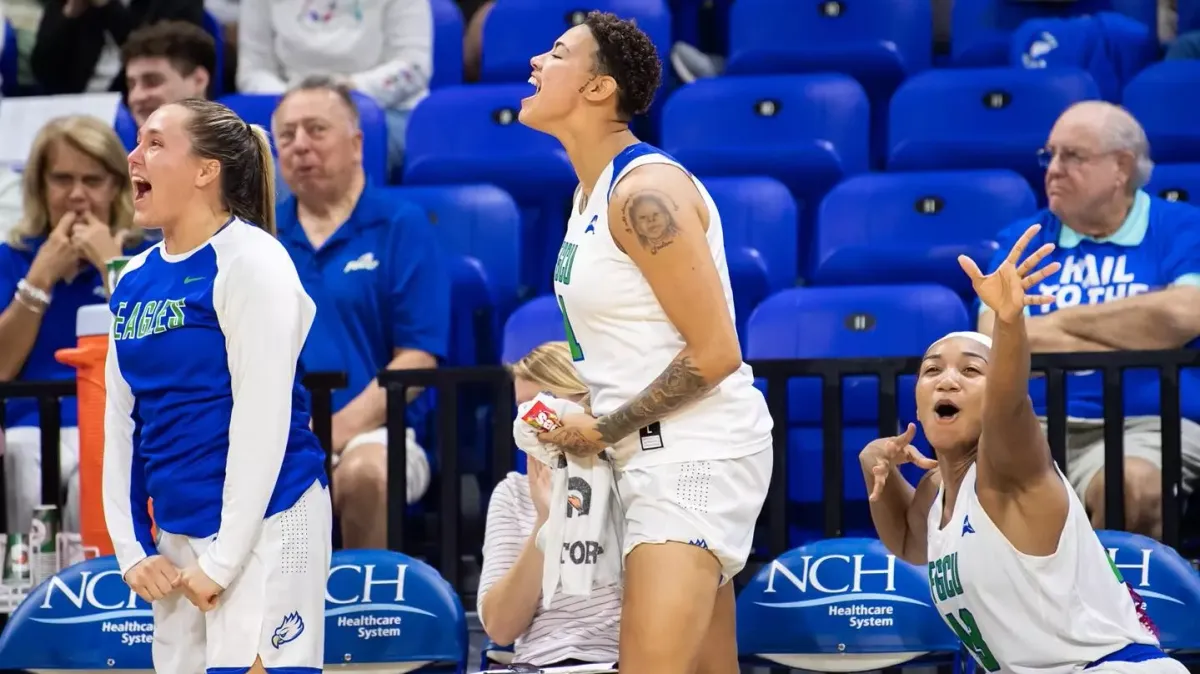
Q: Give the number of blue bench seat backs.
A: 4